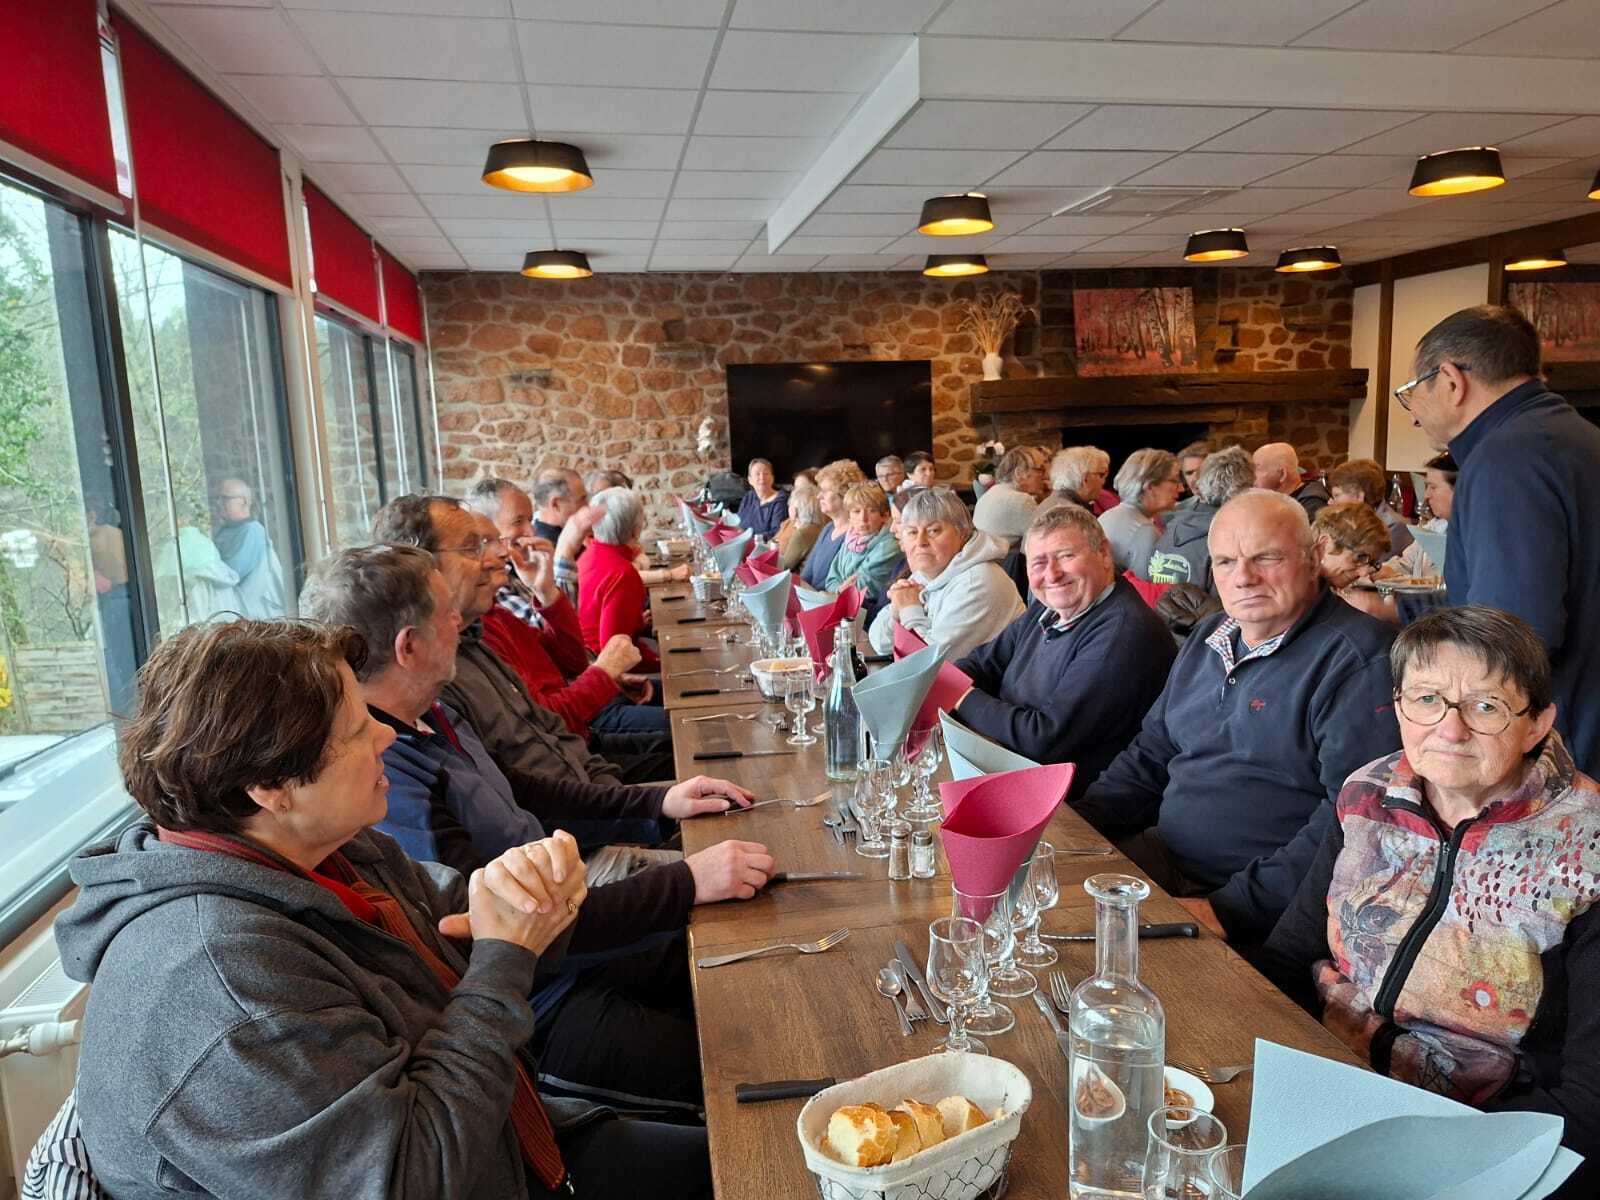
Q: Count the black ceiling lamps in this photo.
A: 9